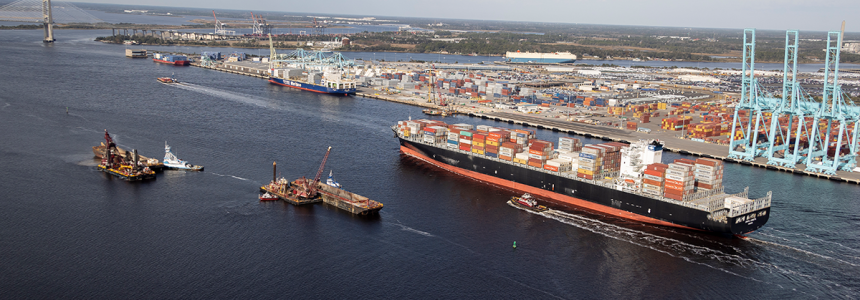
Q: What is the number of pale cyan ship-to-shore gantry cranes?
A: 6